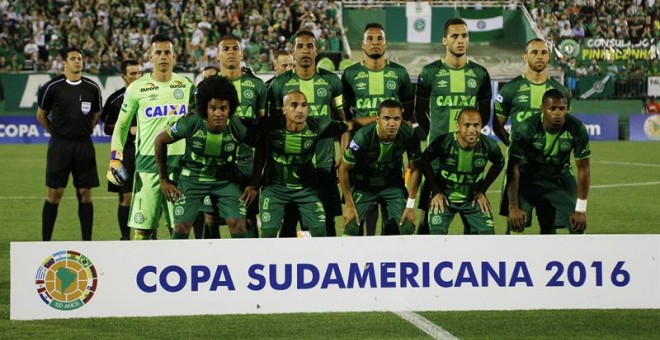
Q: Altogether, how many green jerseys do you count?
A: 11